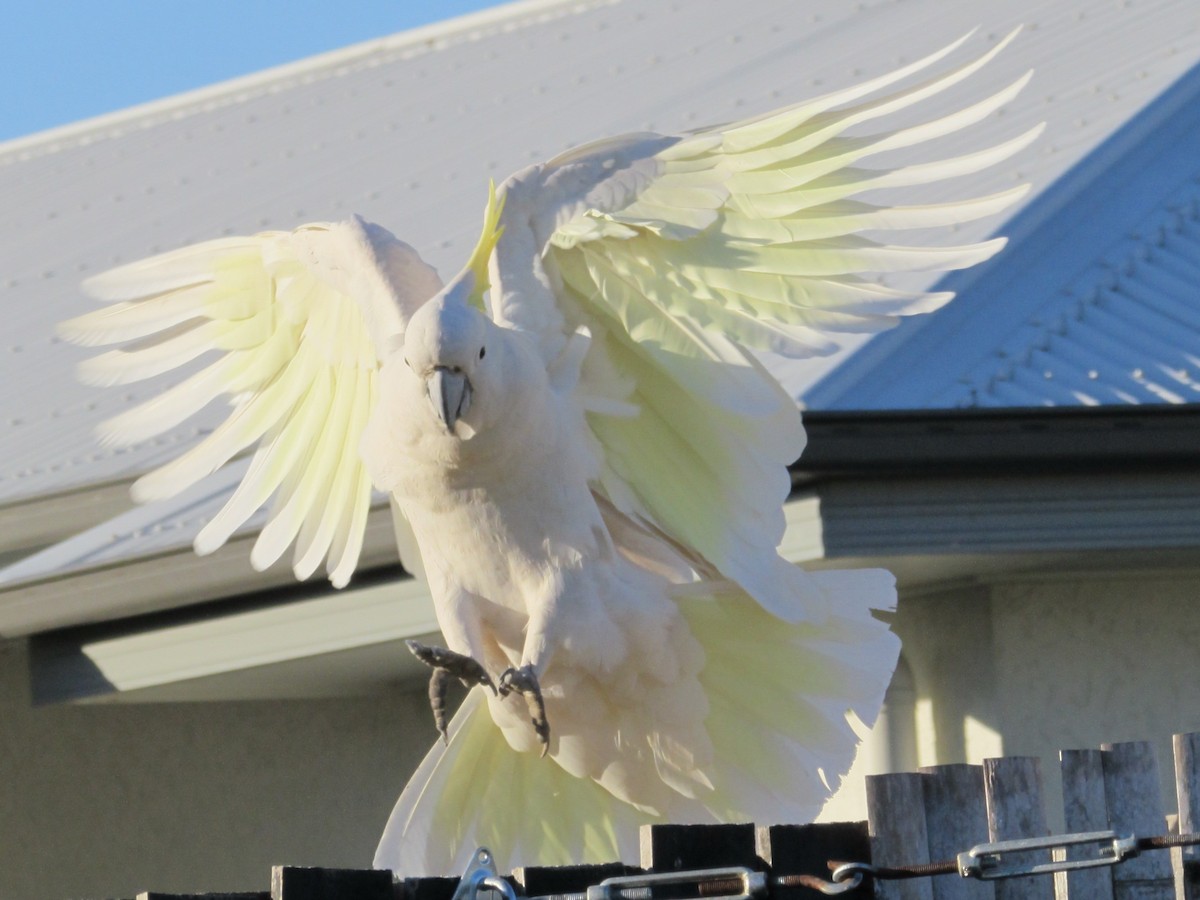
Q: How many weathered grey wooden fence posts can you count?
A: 6